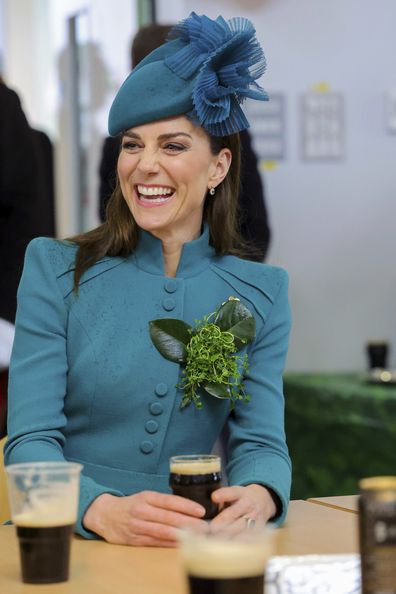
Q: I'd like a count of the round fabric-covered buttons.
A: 6